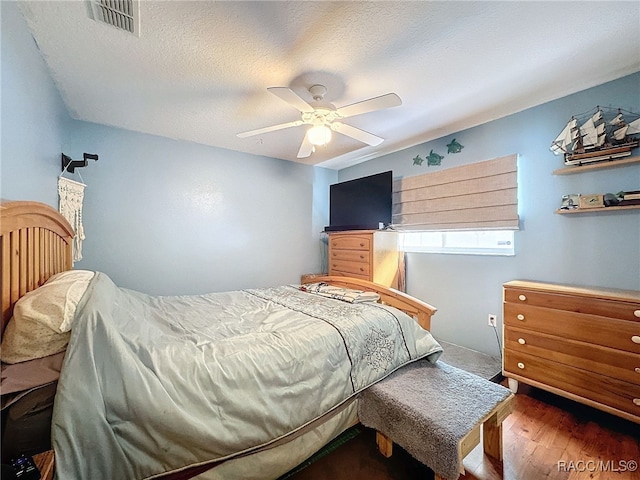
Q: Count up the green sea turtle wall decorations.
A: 3